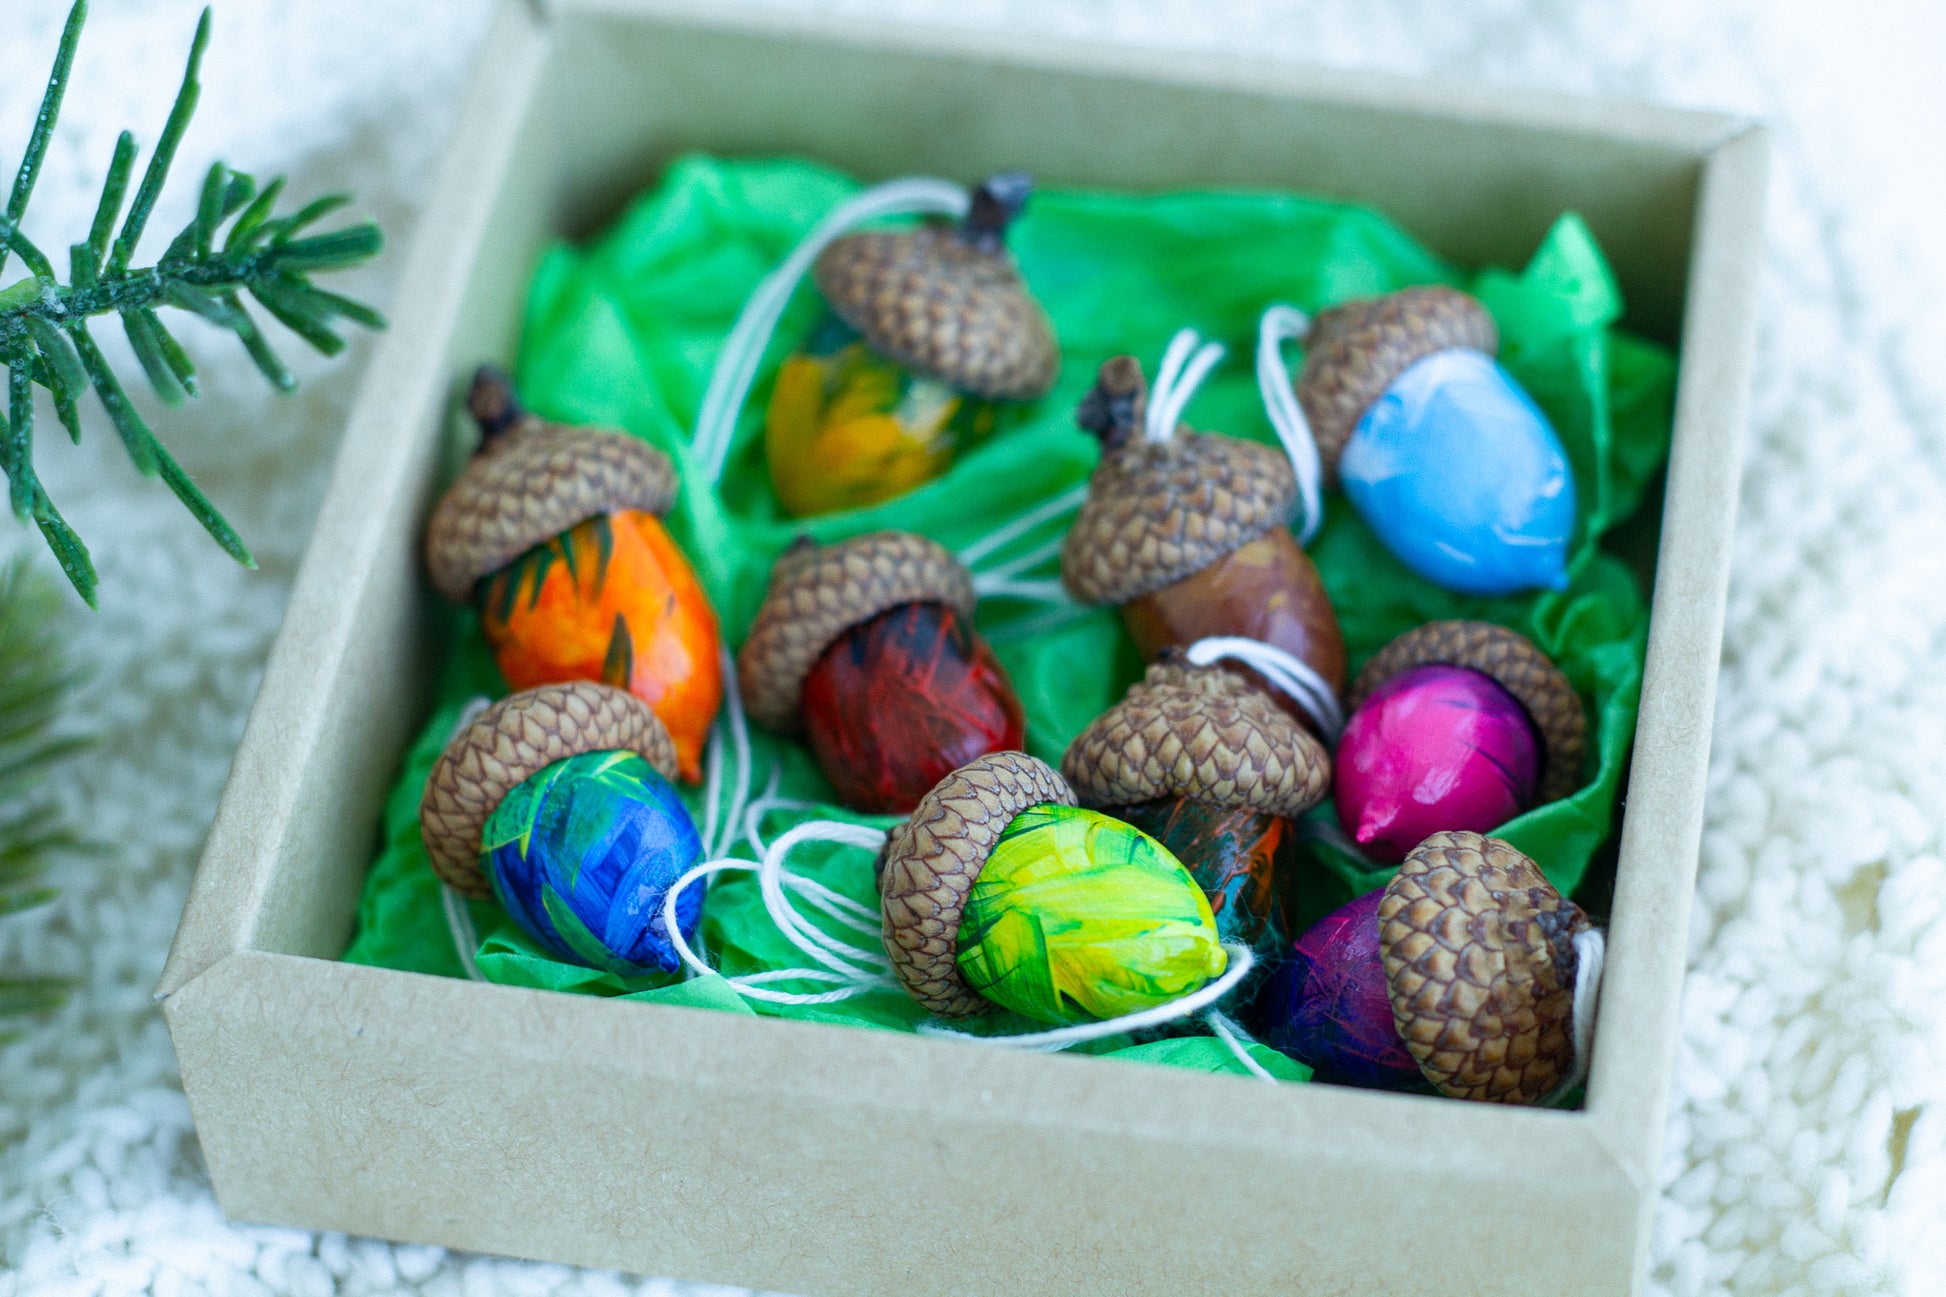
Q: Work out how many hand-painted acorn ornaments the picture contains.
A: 10